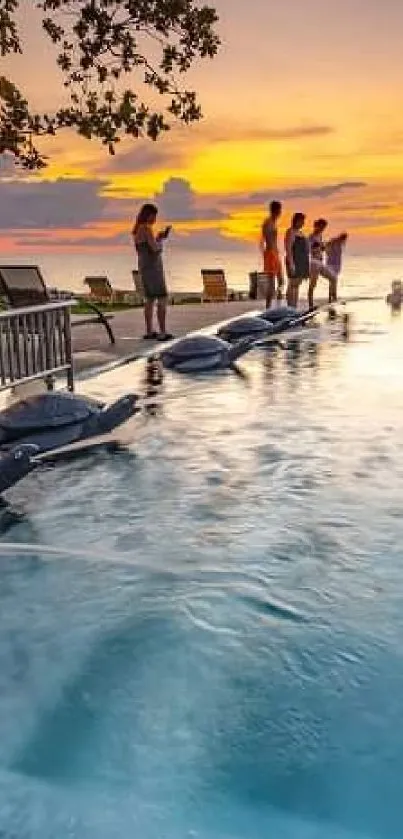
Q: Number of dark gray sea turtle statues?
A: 5